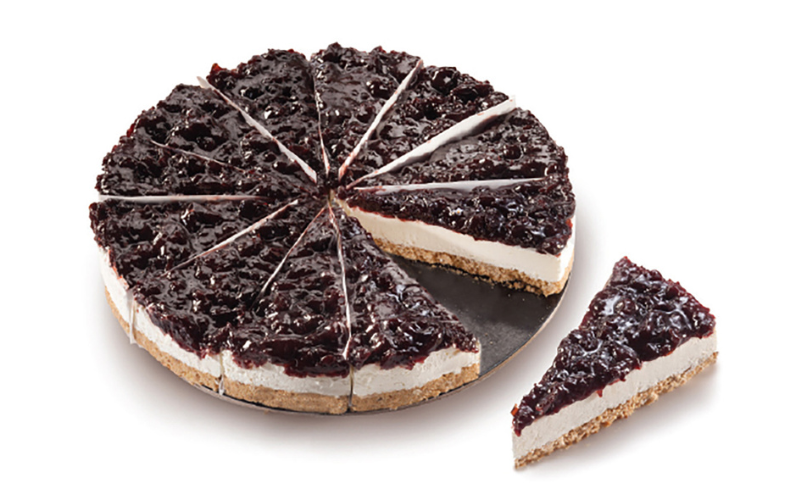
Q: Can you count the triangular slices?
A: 12